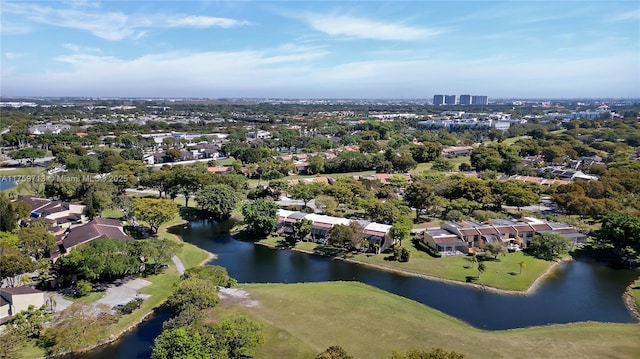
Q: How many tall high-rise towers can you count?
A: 4